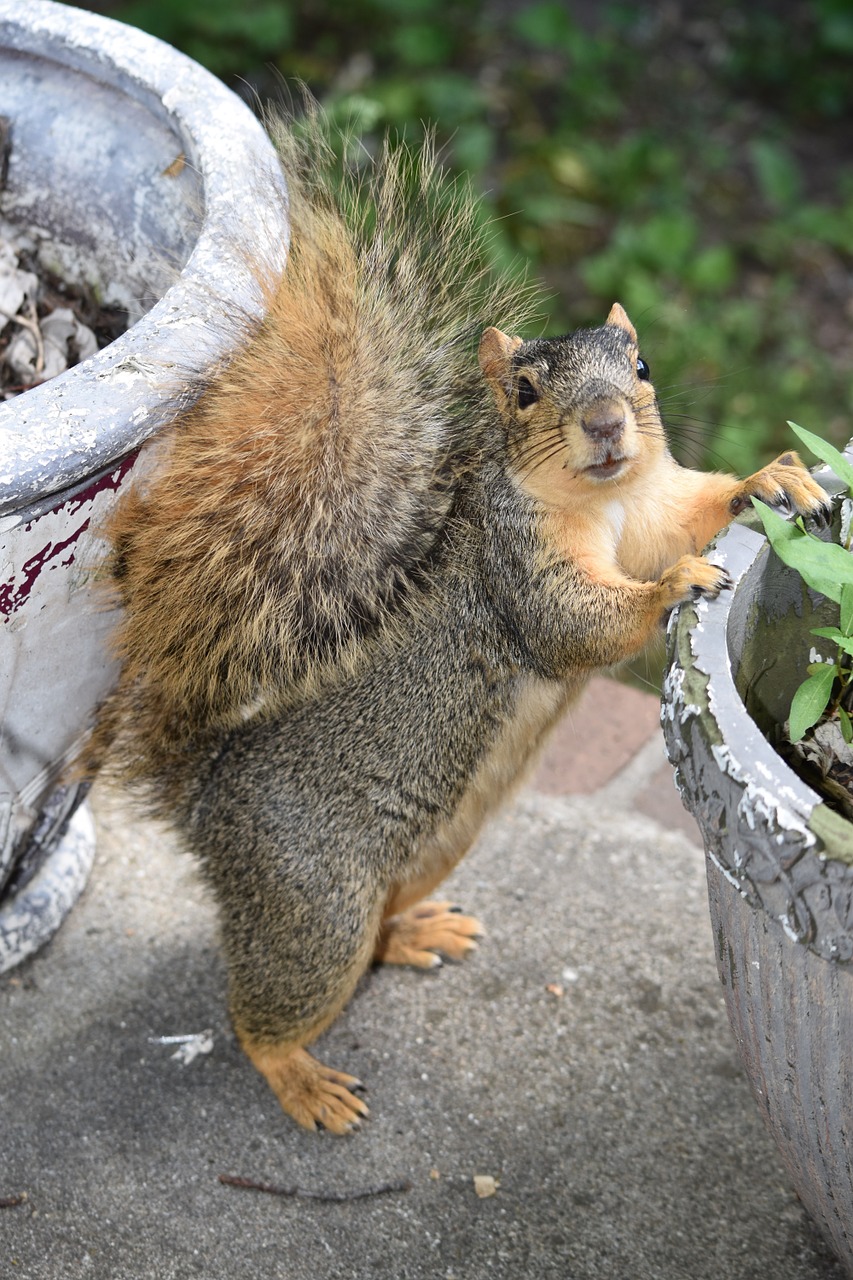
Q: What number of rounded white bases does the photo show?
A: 1